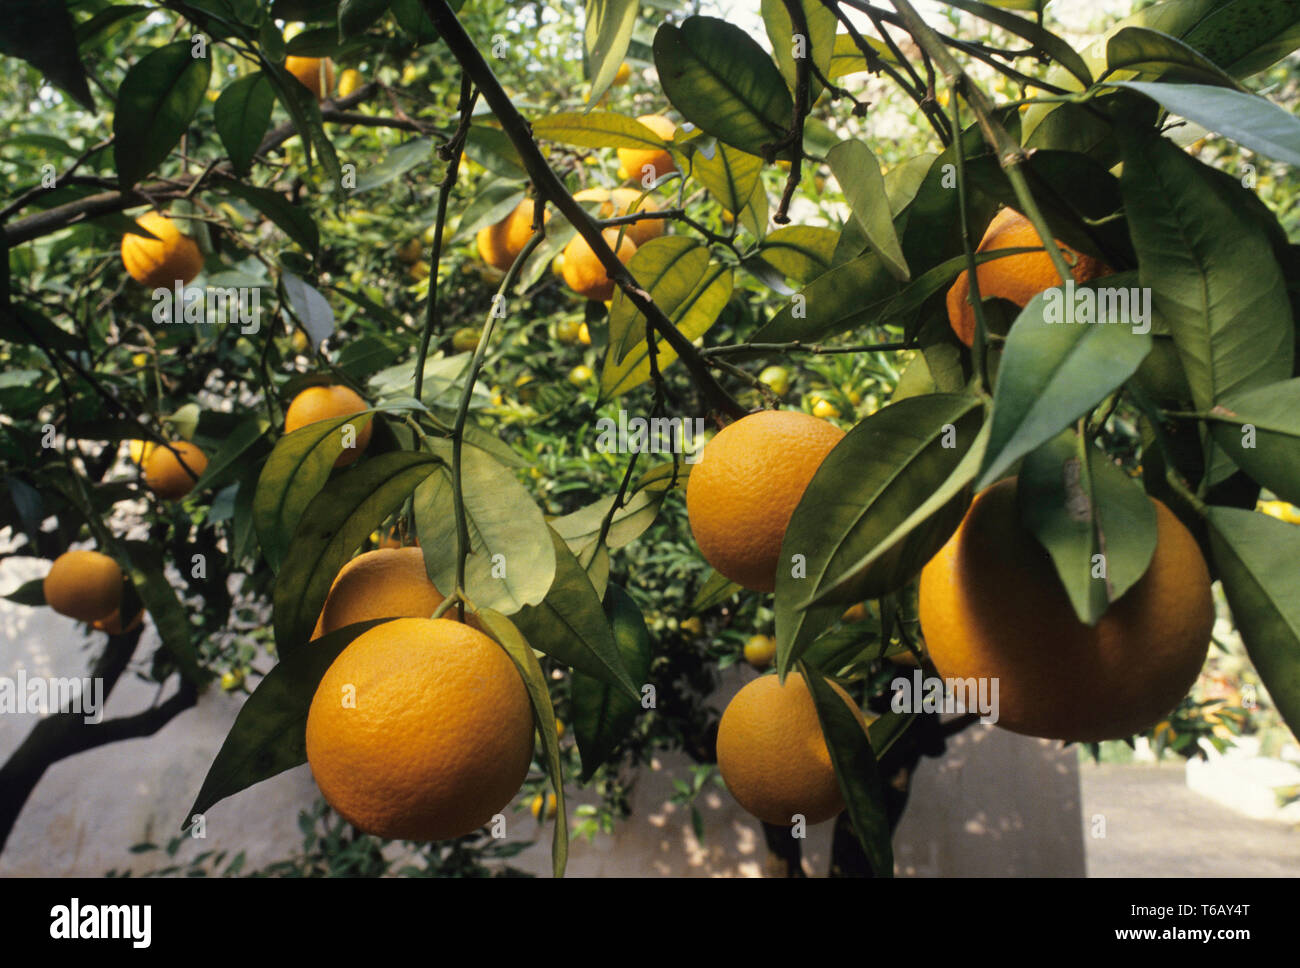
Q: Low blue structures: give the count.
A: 0